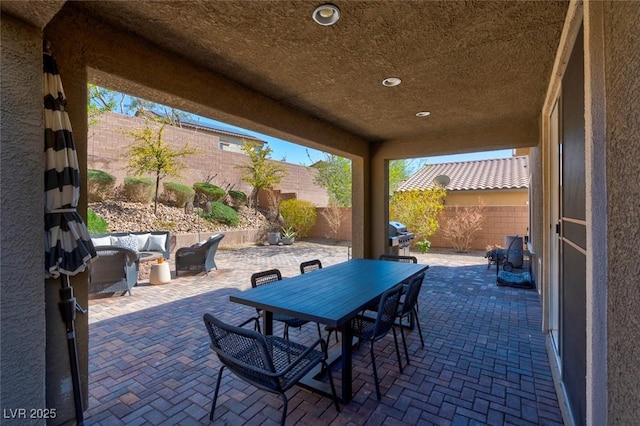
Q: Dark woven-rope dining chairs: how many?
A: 6